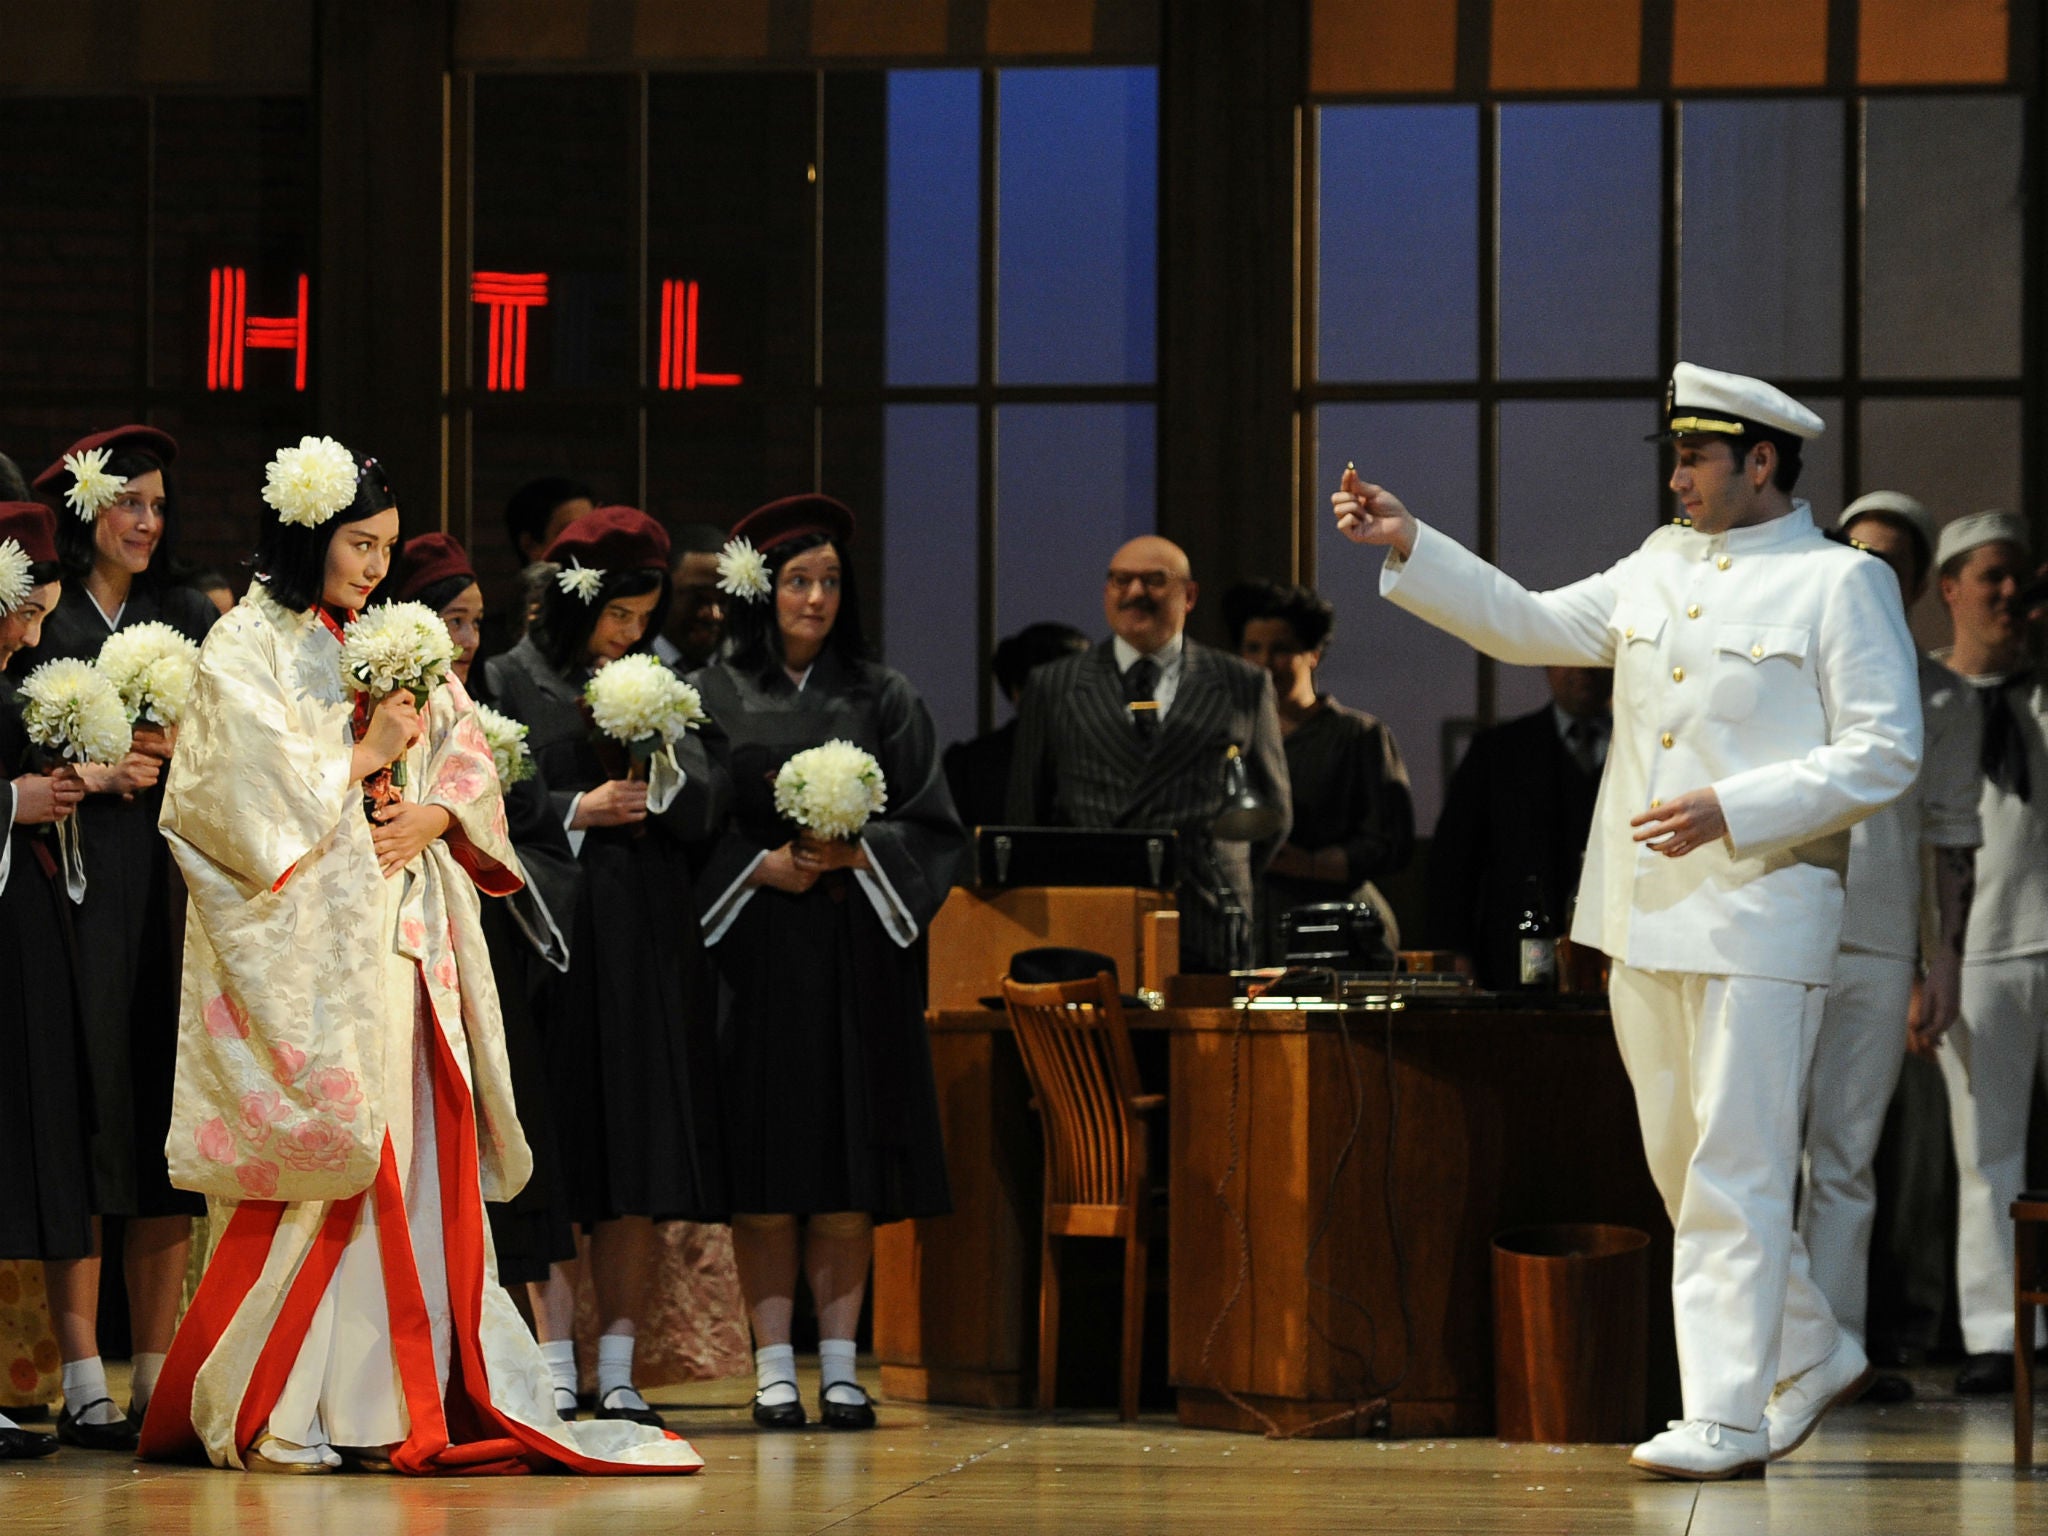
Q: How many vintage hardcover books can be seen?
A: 0